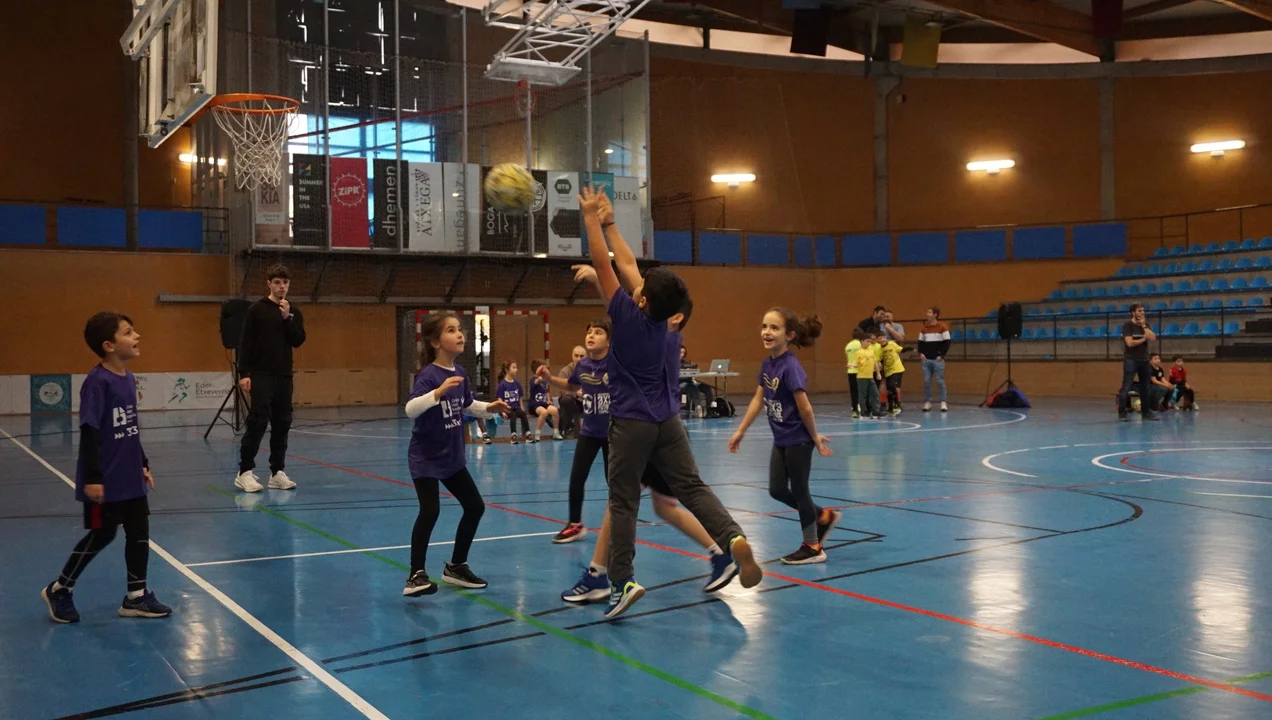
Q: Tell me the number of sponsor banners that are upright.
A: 11